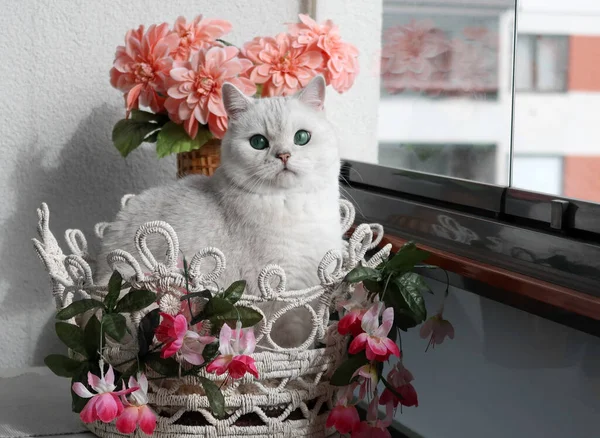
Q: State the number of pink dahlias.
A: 5